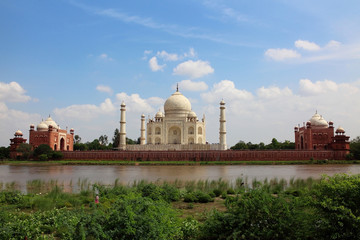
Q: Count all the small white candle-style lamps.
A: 0